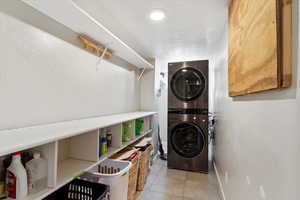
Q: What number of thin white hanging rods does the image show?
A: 2